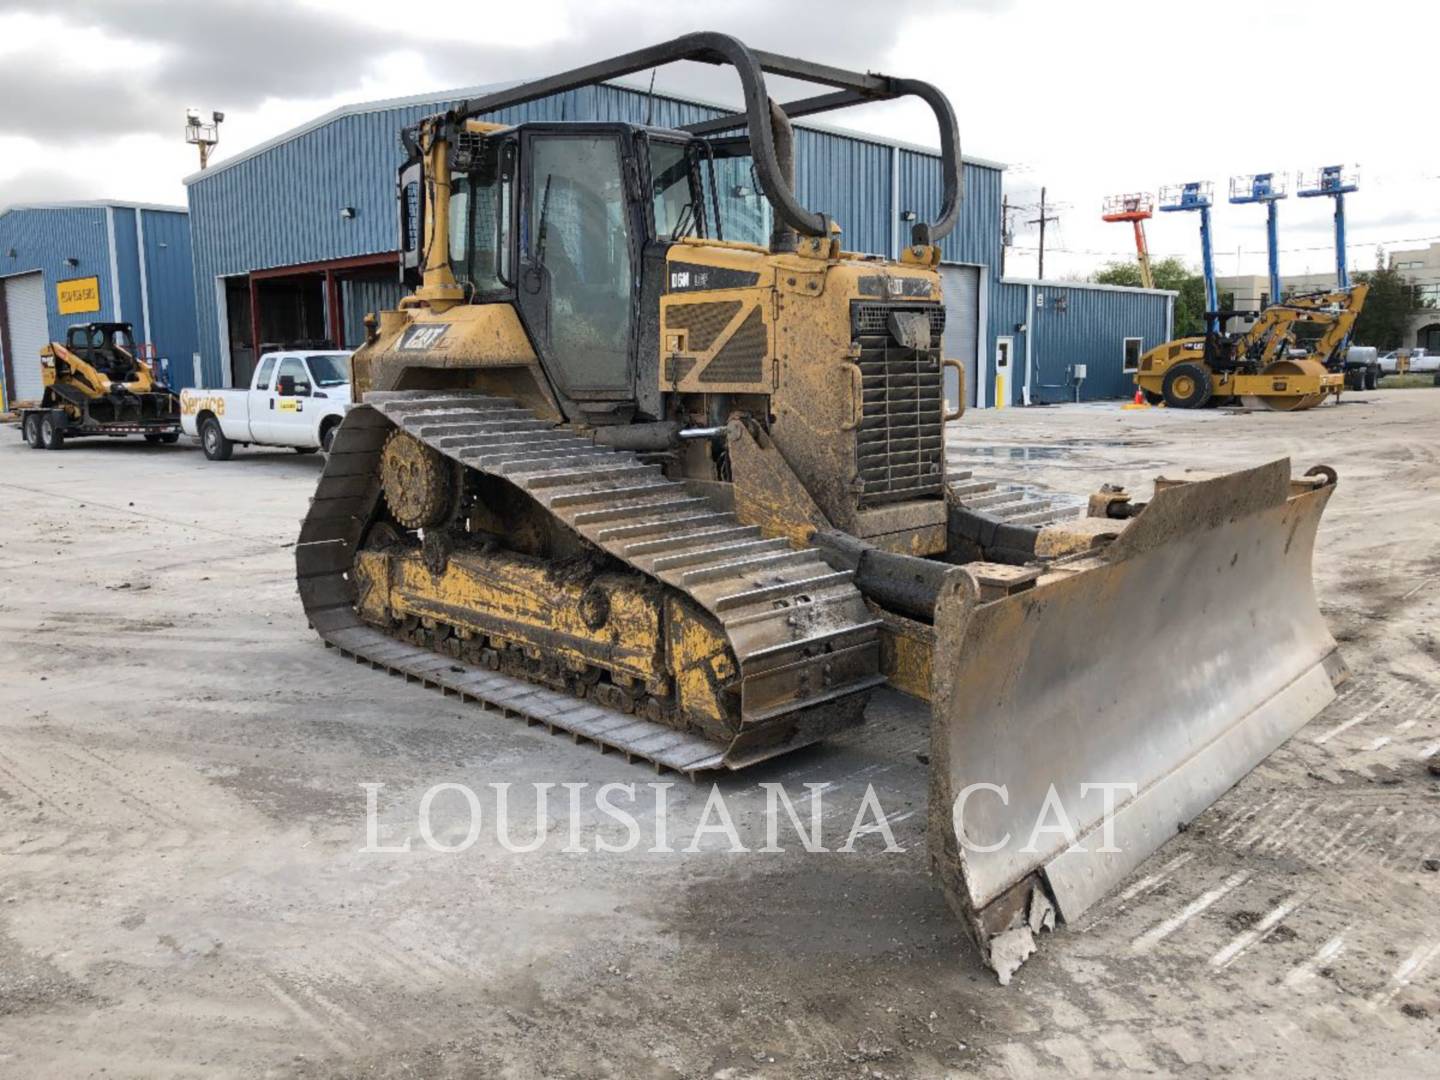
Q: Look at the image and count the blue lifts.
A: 3